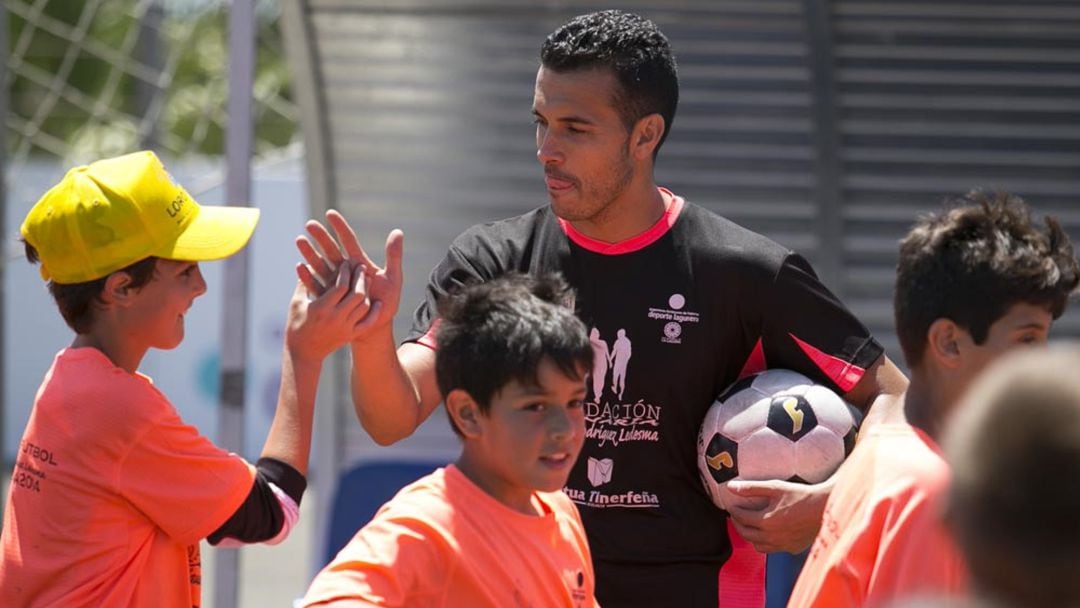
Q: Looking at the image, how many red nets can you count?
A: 0